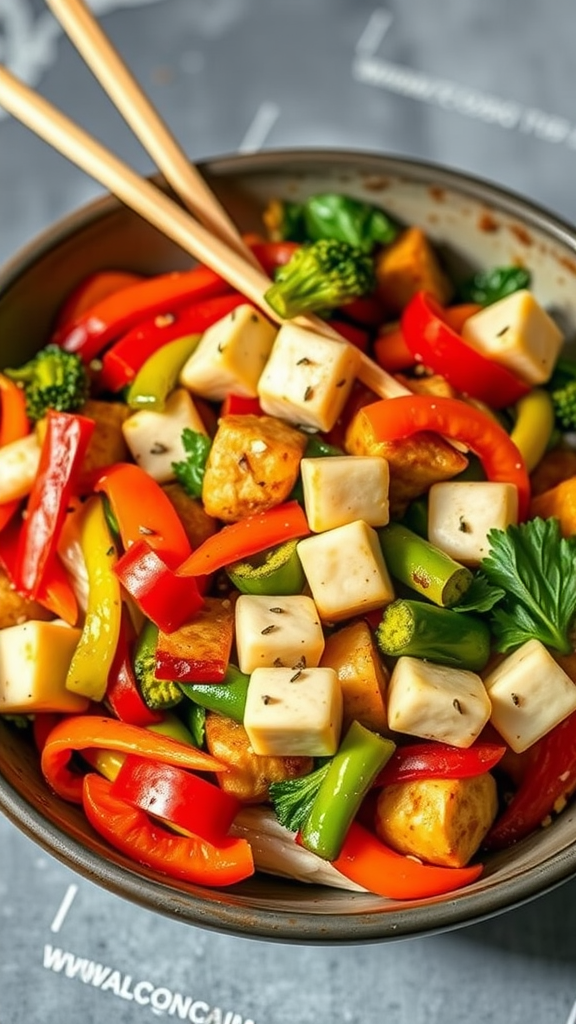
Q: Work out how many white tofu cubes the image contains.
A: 13